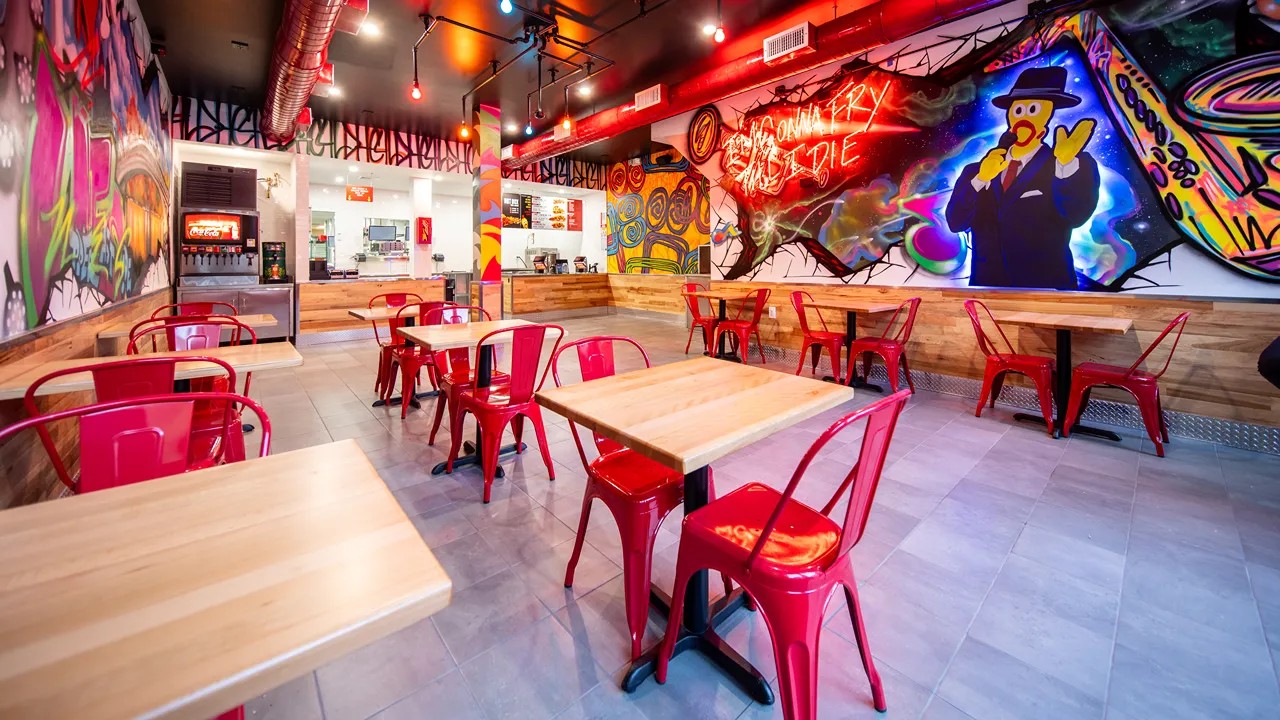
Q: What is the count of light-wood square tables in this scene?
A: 9